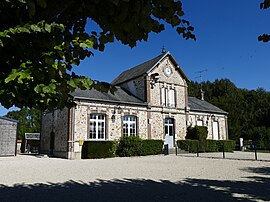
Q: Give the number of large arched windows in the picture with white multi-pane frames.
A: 2